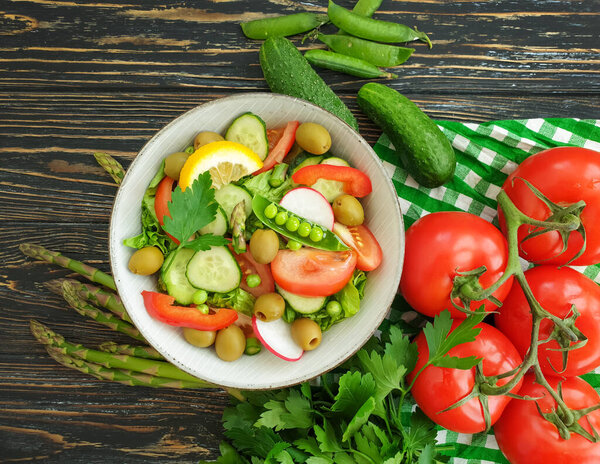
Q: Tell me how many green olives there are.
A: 10